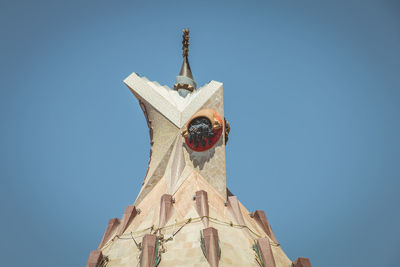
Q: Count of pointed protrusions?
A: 11